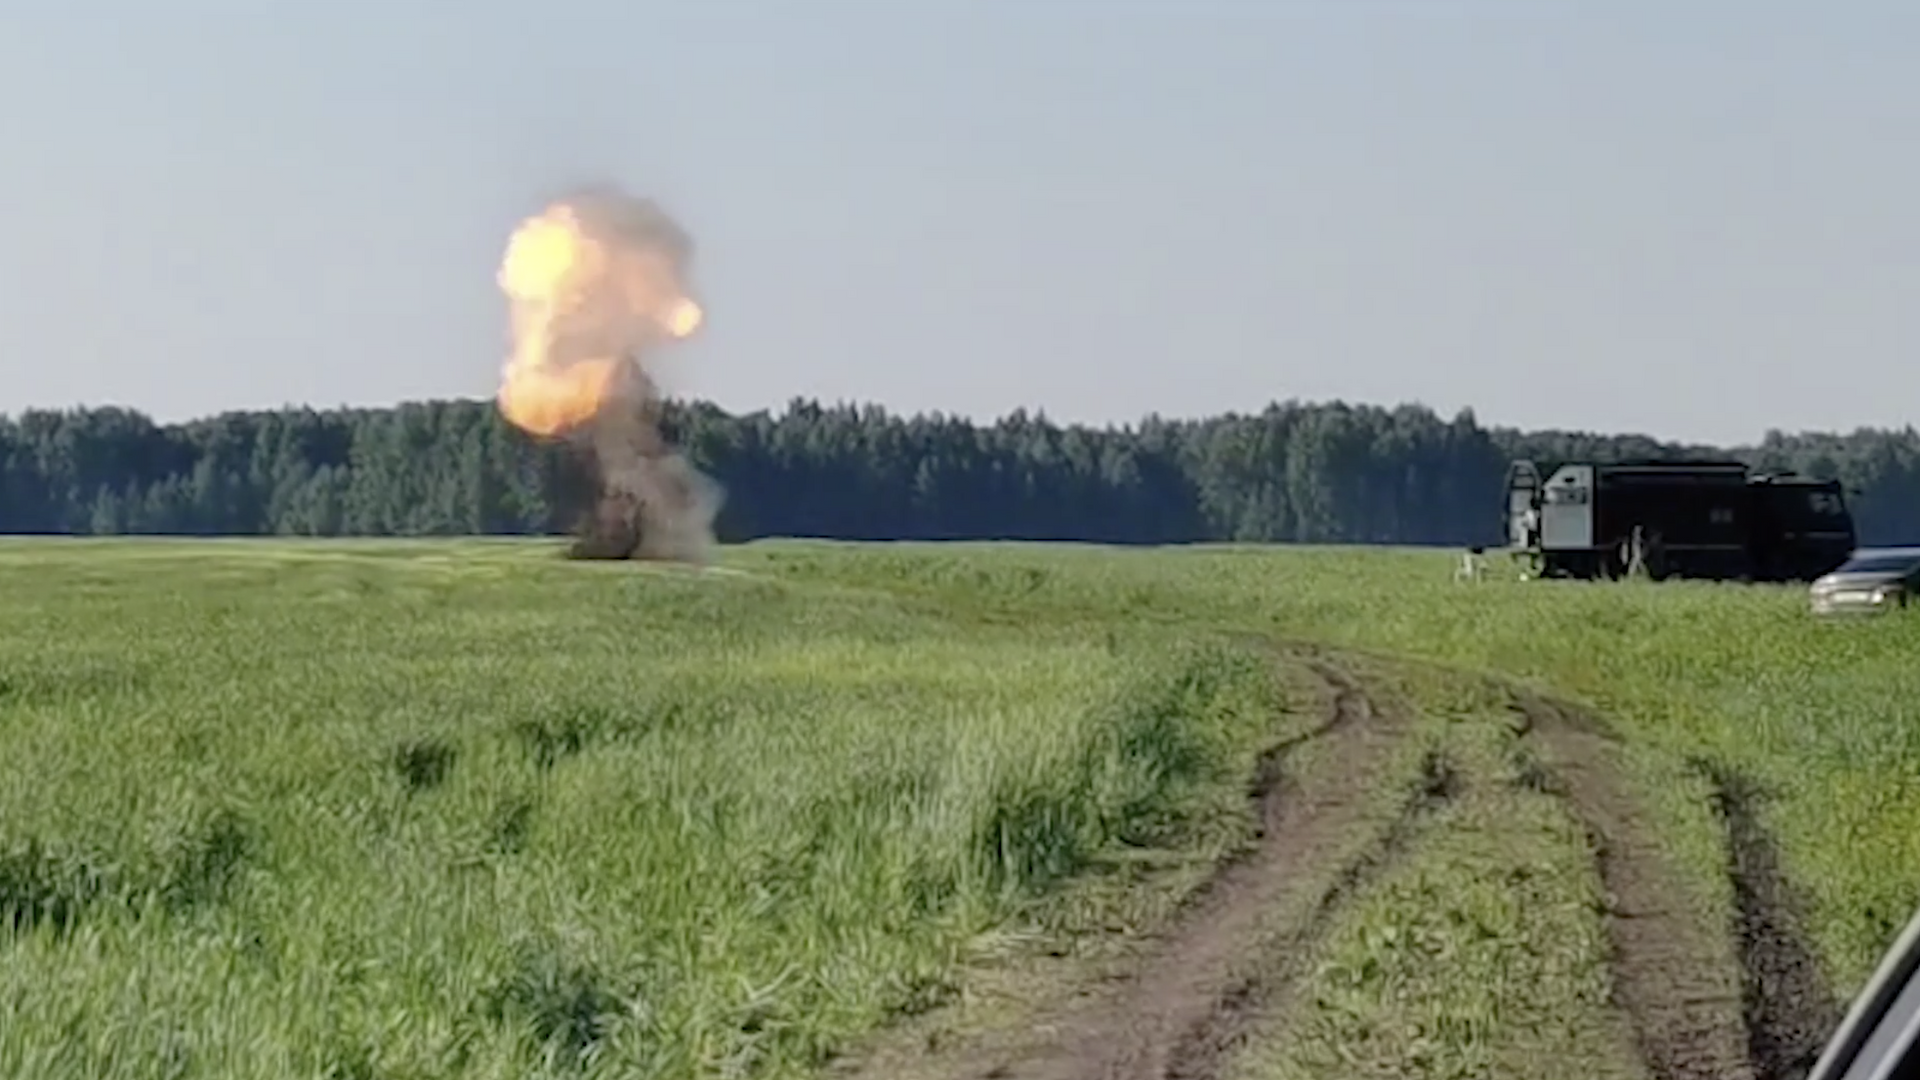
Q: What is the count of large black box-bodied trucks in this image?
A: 1